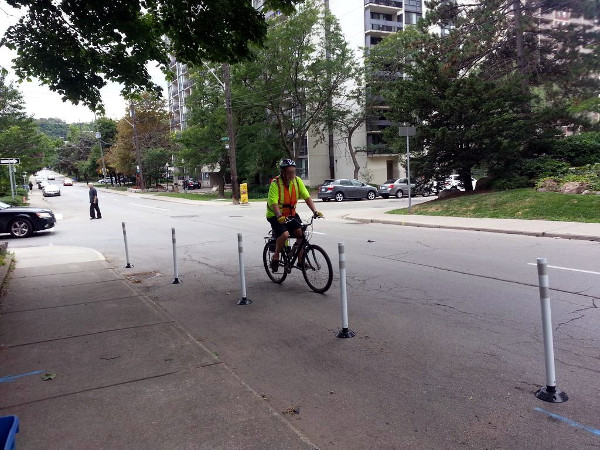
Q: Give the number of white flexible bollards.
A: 5